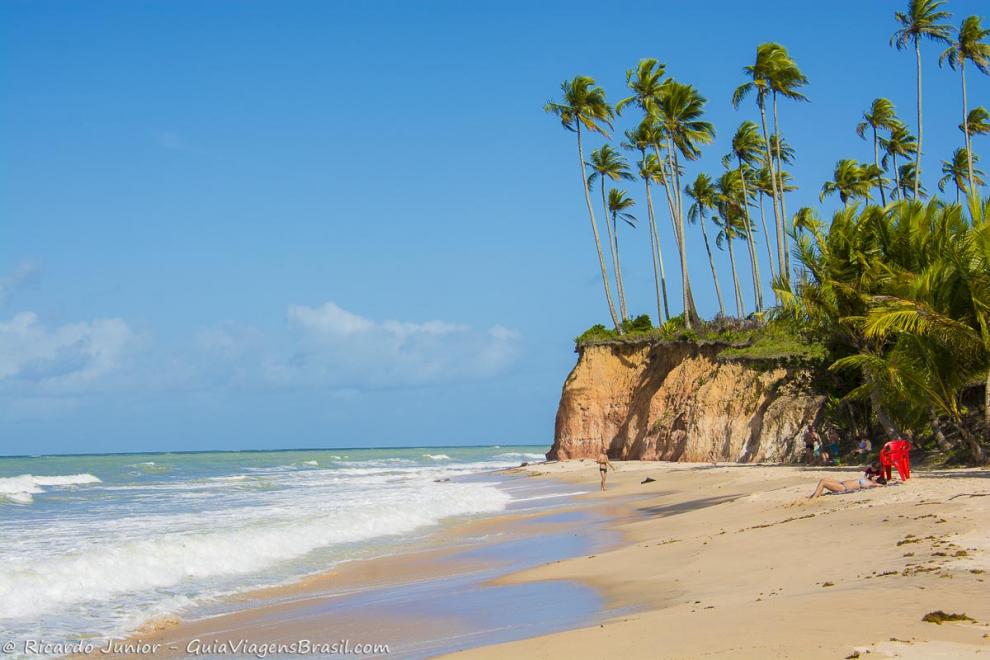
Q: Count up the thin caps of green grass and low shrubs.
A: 1